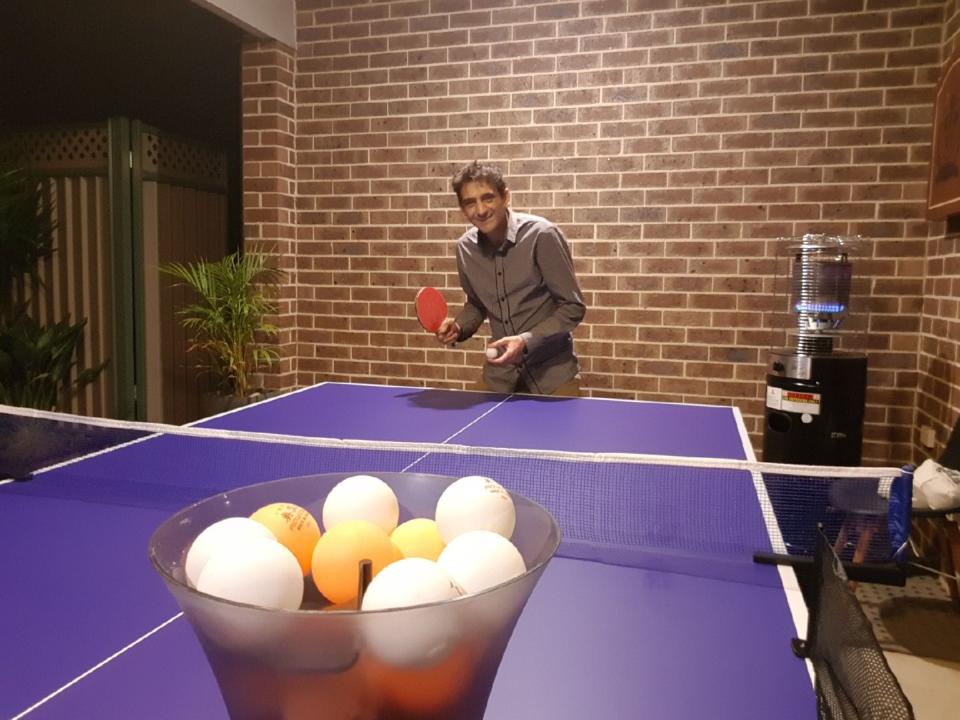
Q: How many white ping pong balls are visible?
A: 7